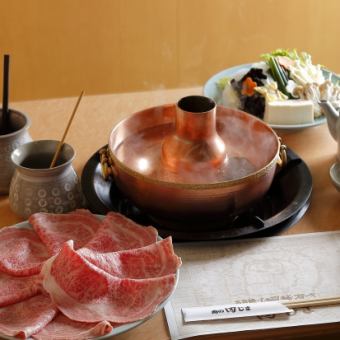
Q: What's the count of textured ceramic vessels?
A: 2